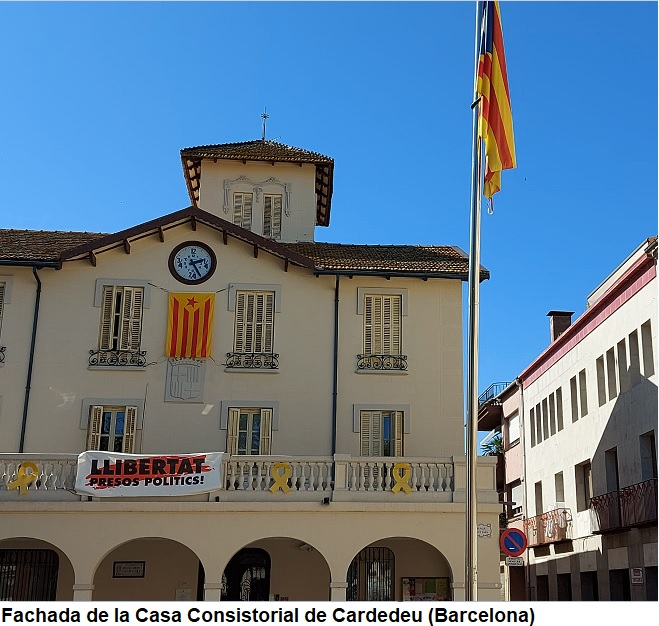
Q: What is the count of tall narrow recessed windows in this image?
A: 12